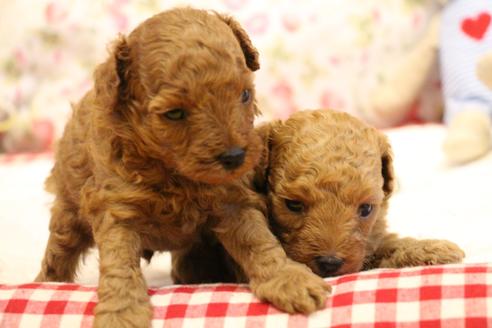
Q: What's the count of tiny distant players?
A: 0